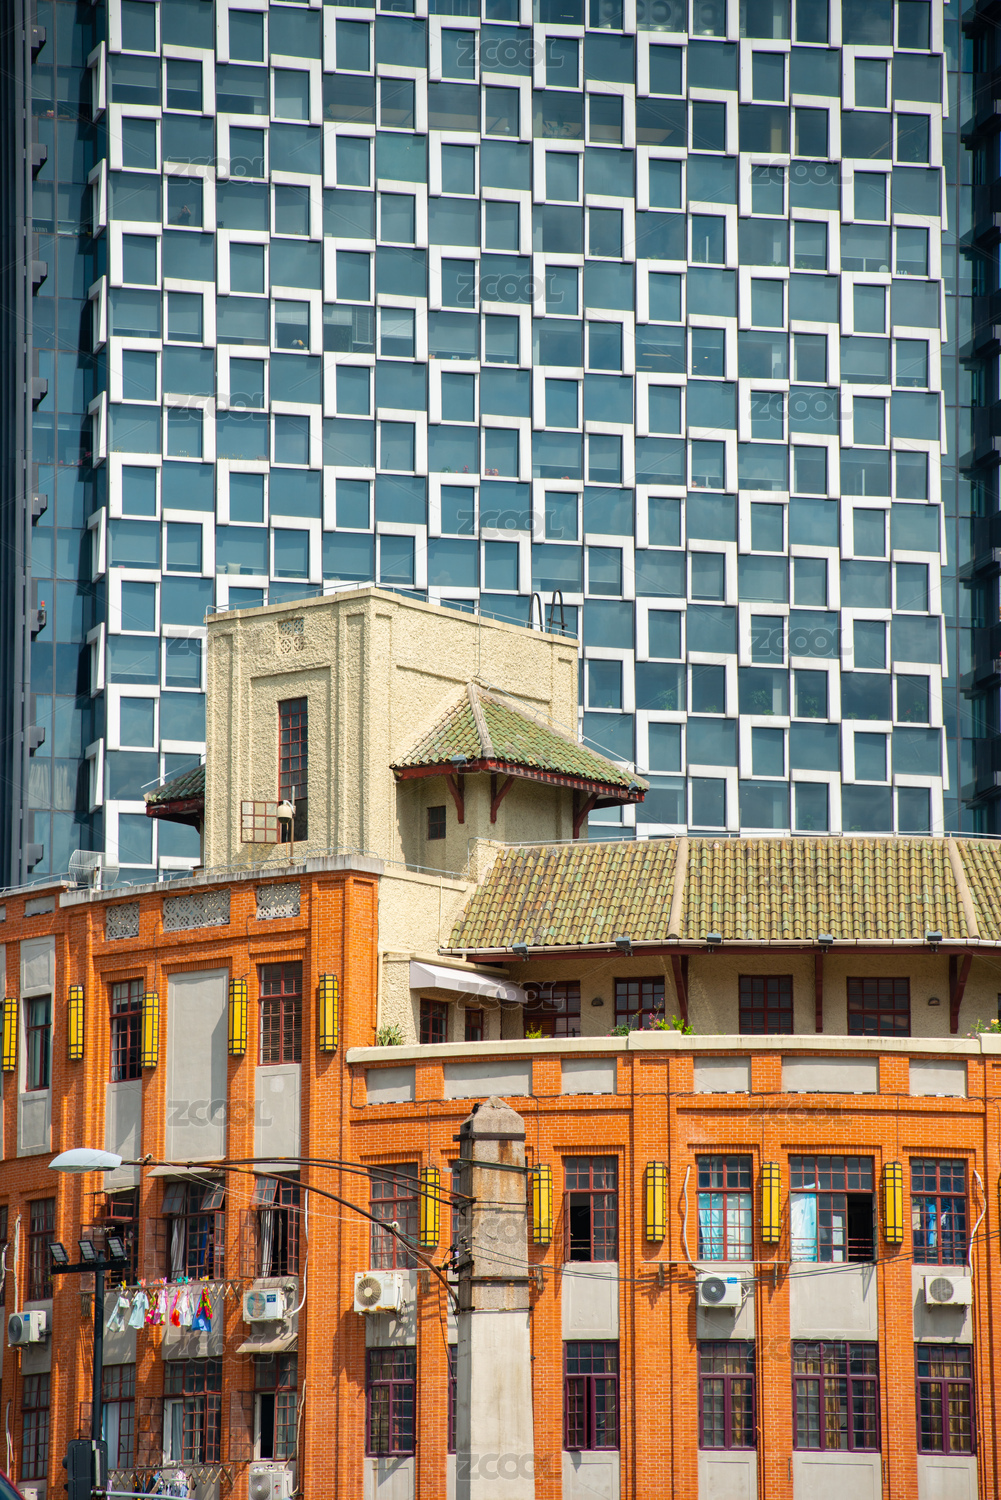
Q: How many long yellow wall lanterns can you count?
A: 10